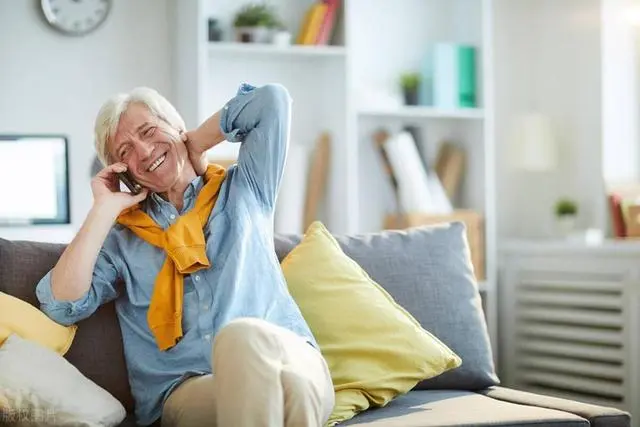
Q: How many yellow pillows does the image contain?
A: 2